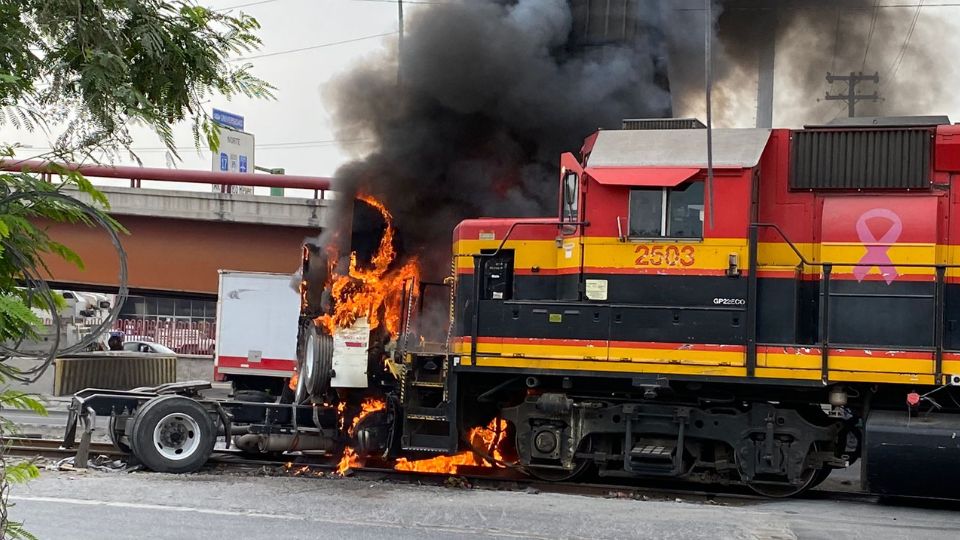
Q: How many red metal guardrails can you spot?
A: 1